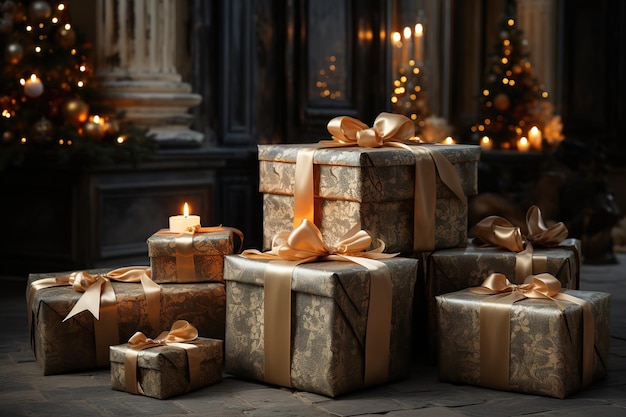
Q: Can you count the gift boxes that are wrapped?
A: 7